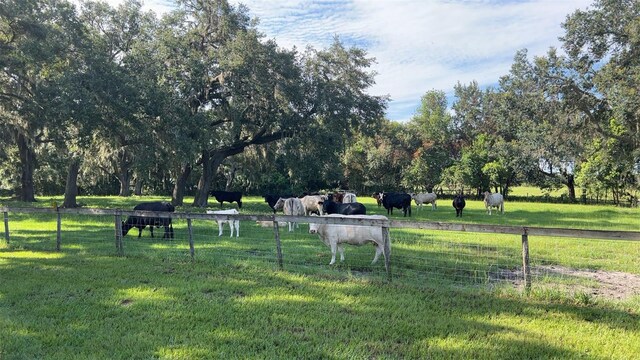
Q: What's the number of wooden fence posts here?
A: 7